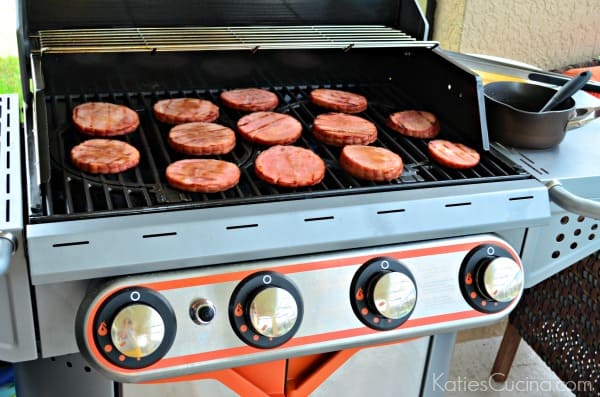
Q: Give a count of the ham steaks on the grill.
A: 13